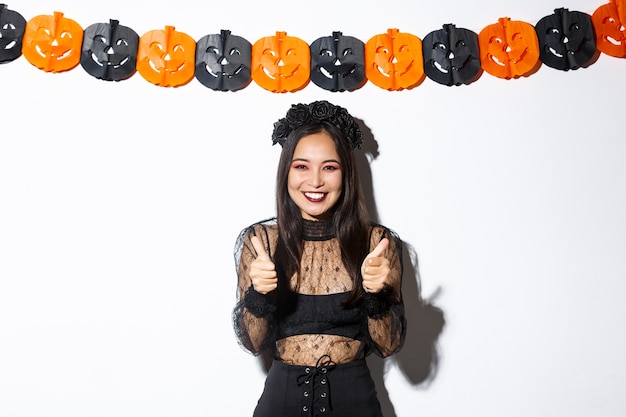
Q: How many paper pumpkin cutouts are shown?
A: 12